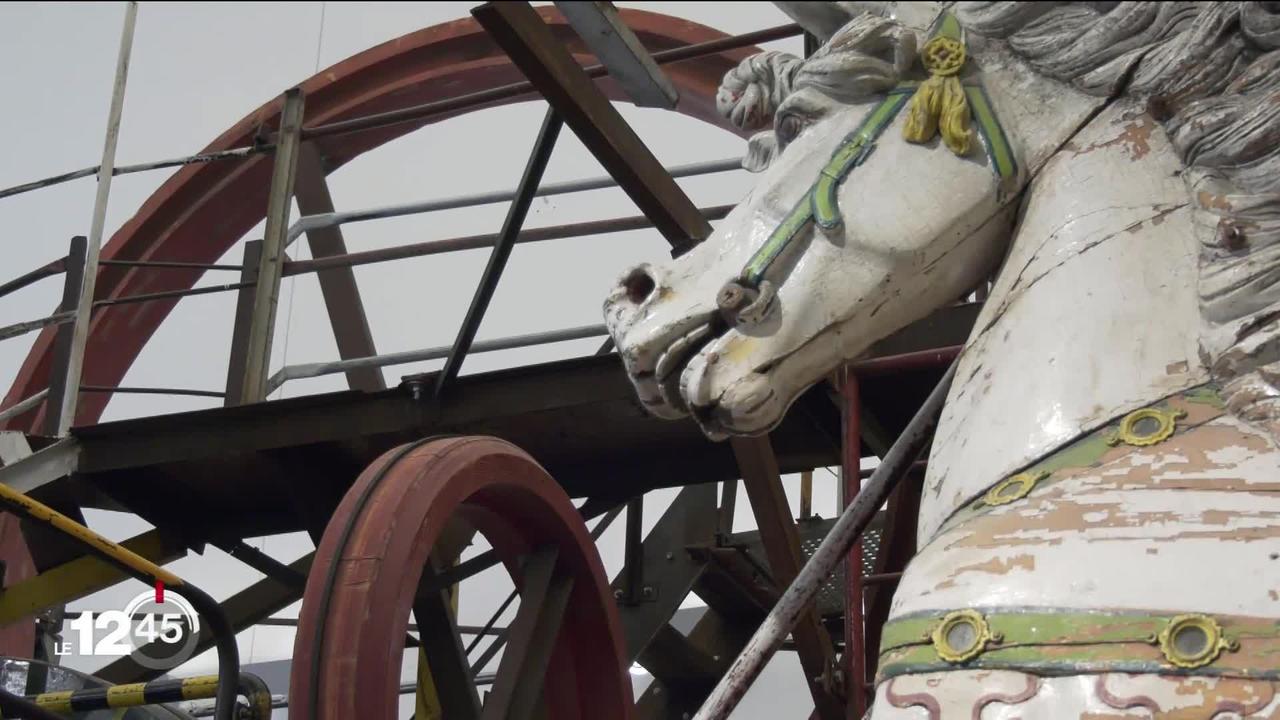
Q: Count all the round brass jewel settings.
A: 4